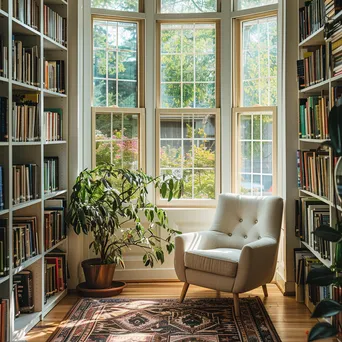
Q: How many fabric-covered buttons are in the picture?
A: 5